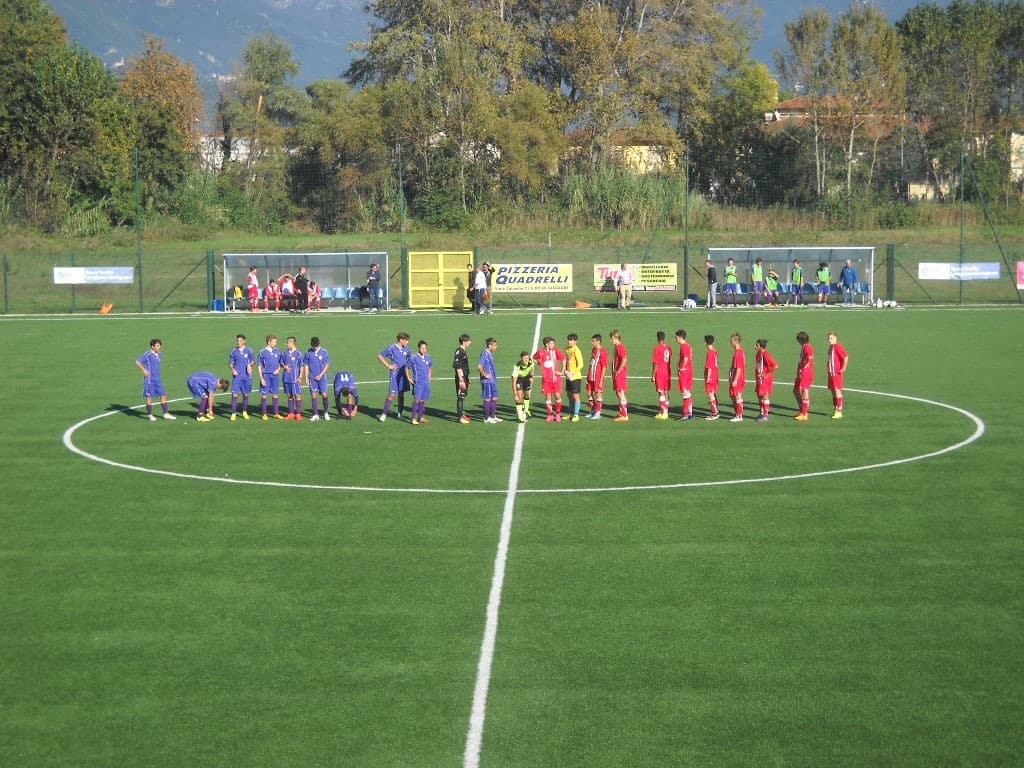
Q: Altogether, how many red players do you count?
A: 10